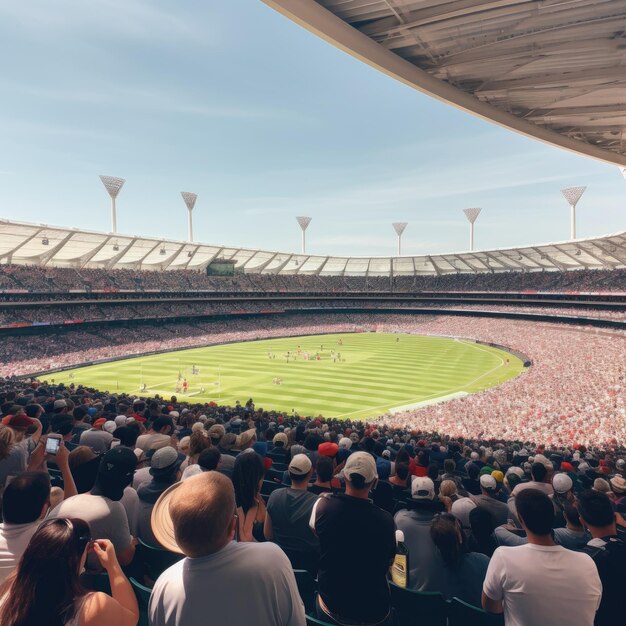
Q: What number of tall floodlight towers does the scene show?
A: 6